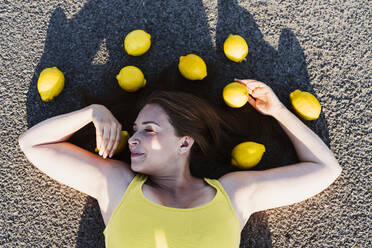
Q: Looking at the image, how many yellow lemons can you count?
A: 9